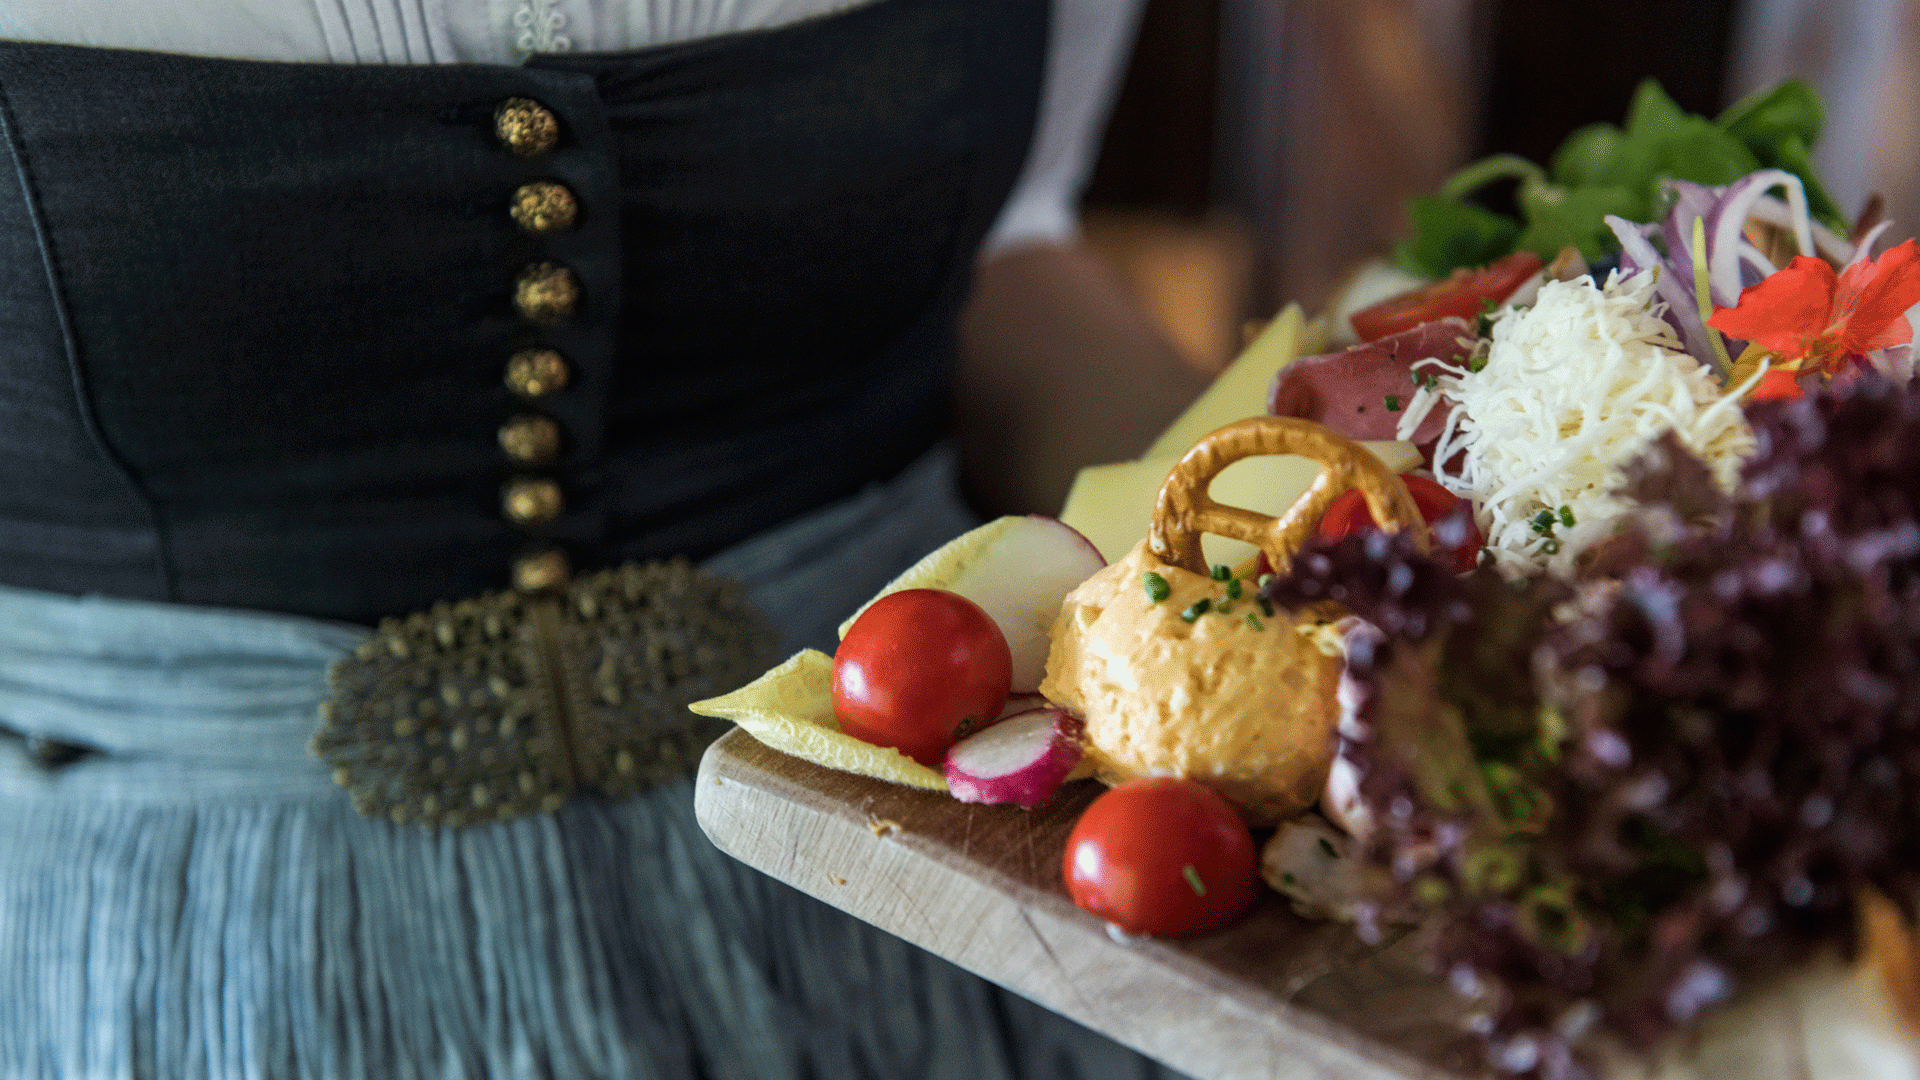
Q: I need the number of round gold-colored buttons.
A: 7